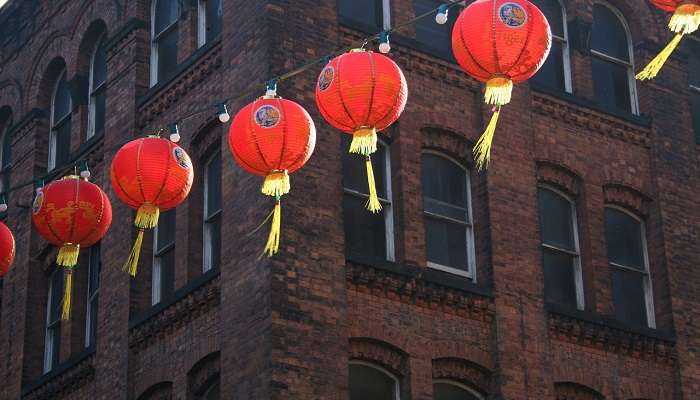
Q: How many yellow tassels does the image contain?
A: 6